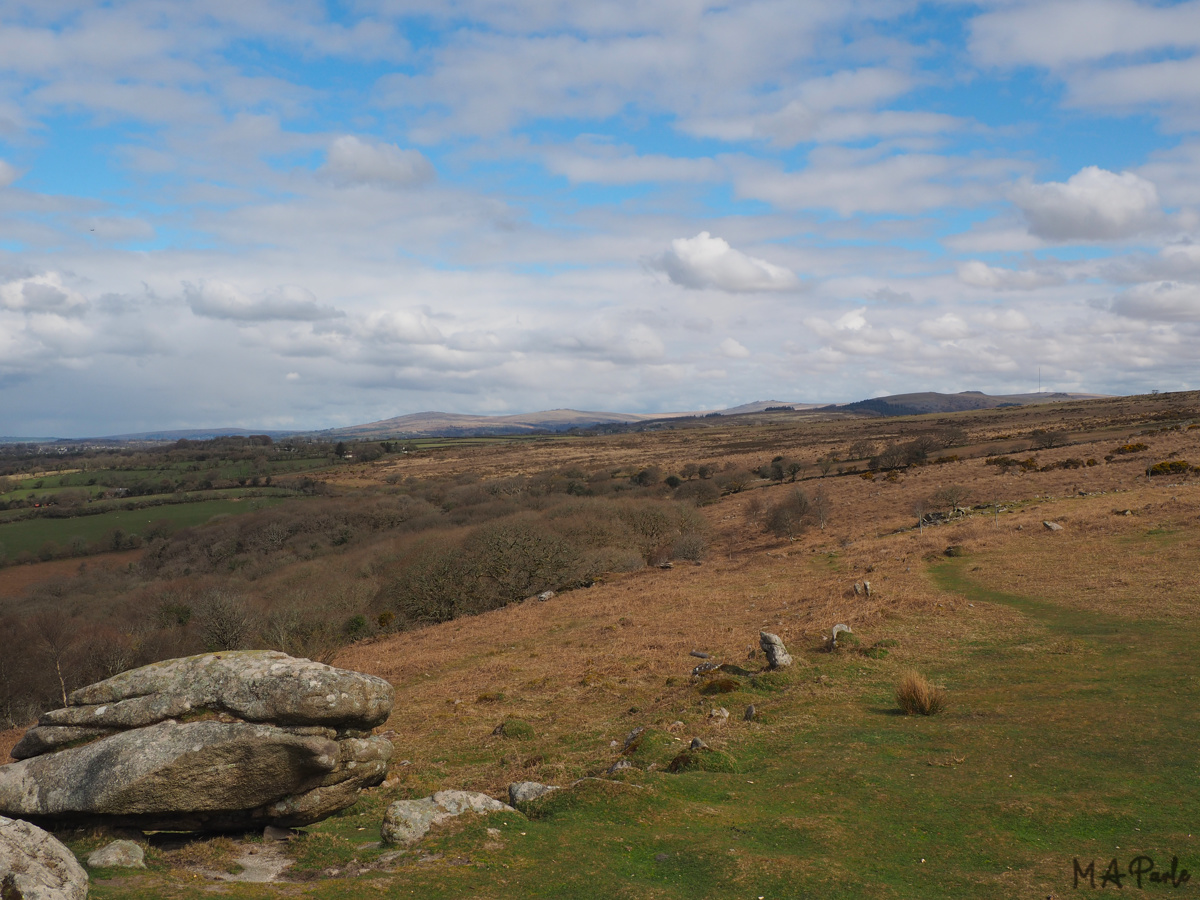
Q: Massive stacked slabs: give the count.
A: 2